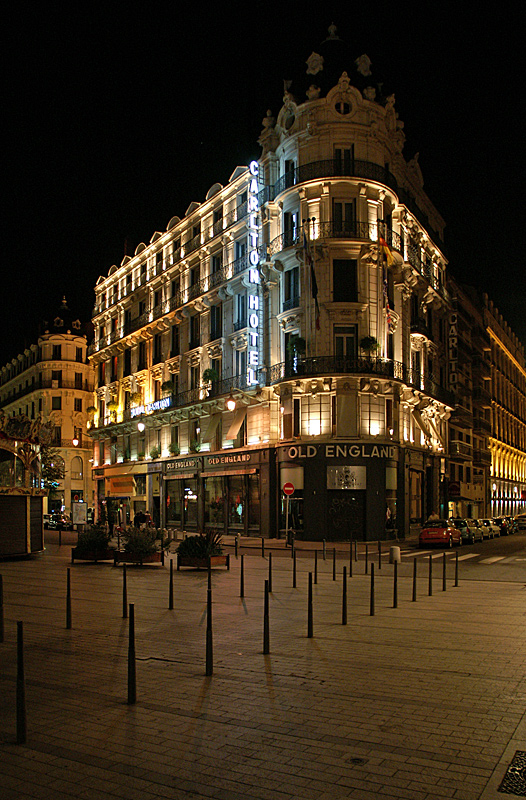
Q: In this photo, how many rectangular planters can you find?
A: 3